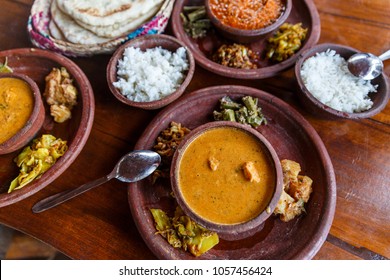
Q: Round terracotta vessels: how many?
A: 8